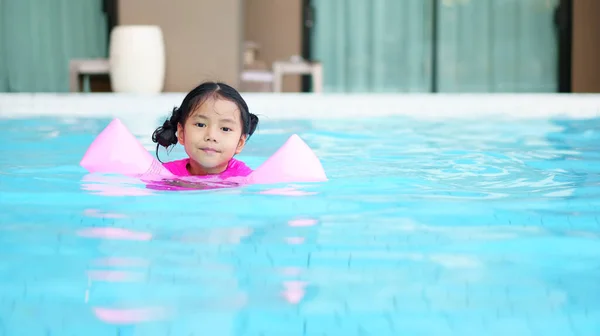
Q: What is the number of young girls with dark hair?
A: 1